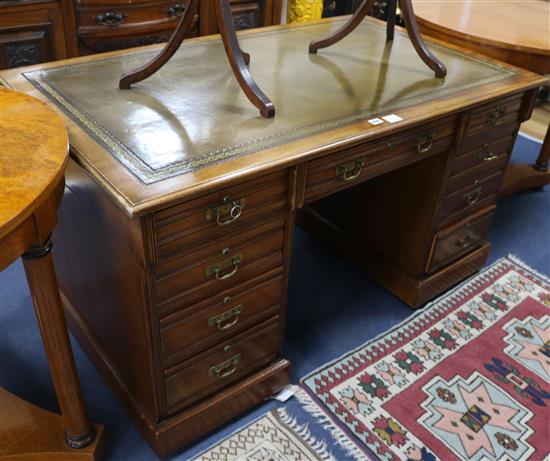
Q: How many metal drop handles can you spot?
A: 12